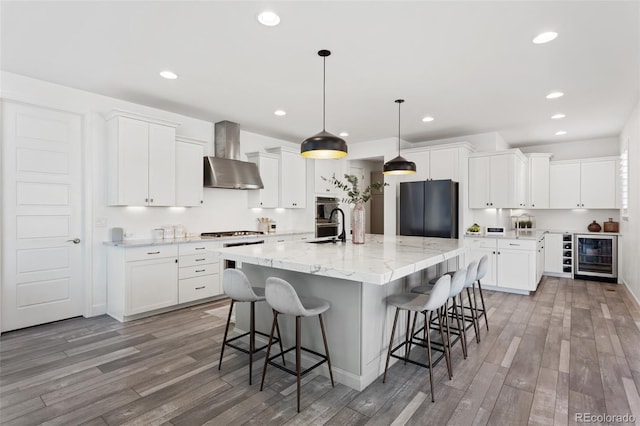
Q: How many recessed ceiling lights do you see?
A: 9